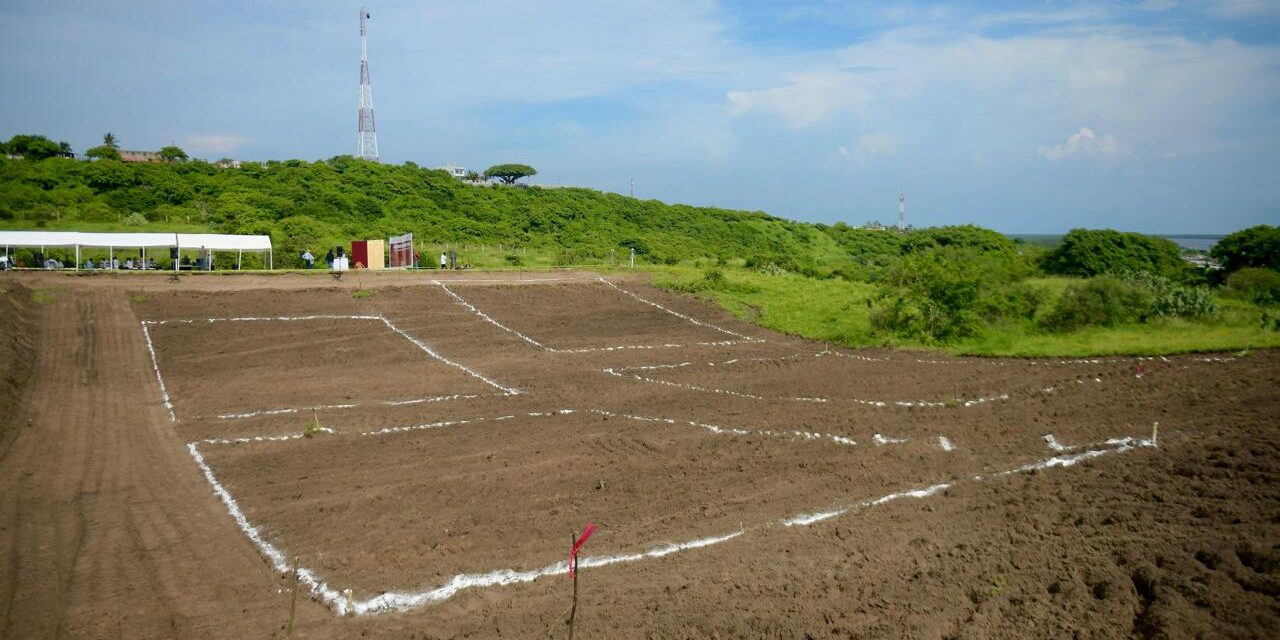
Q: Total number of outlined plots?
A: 4